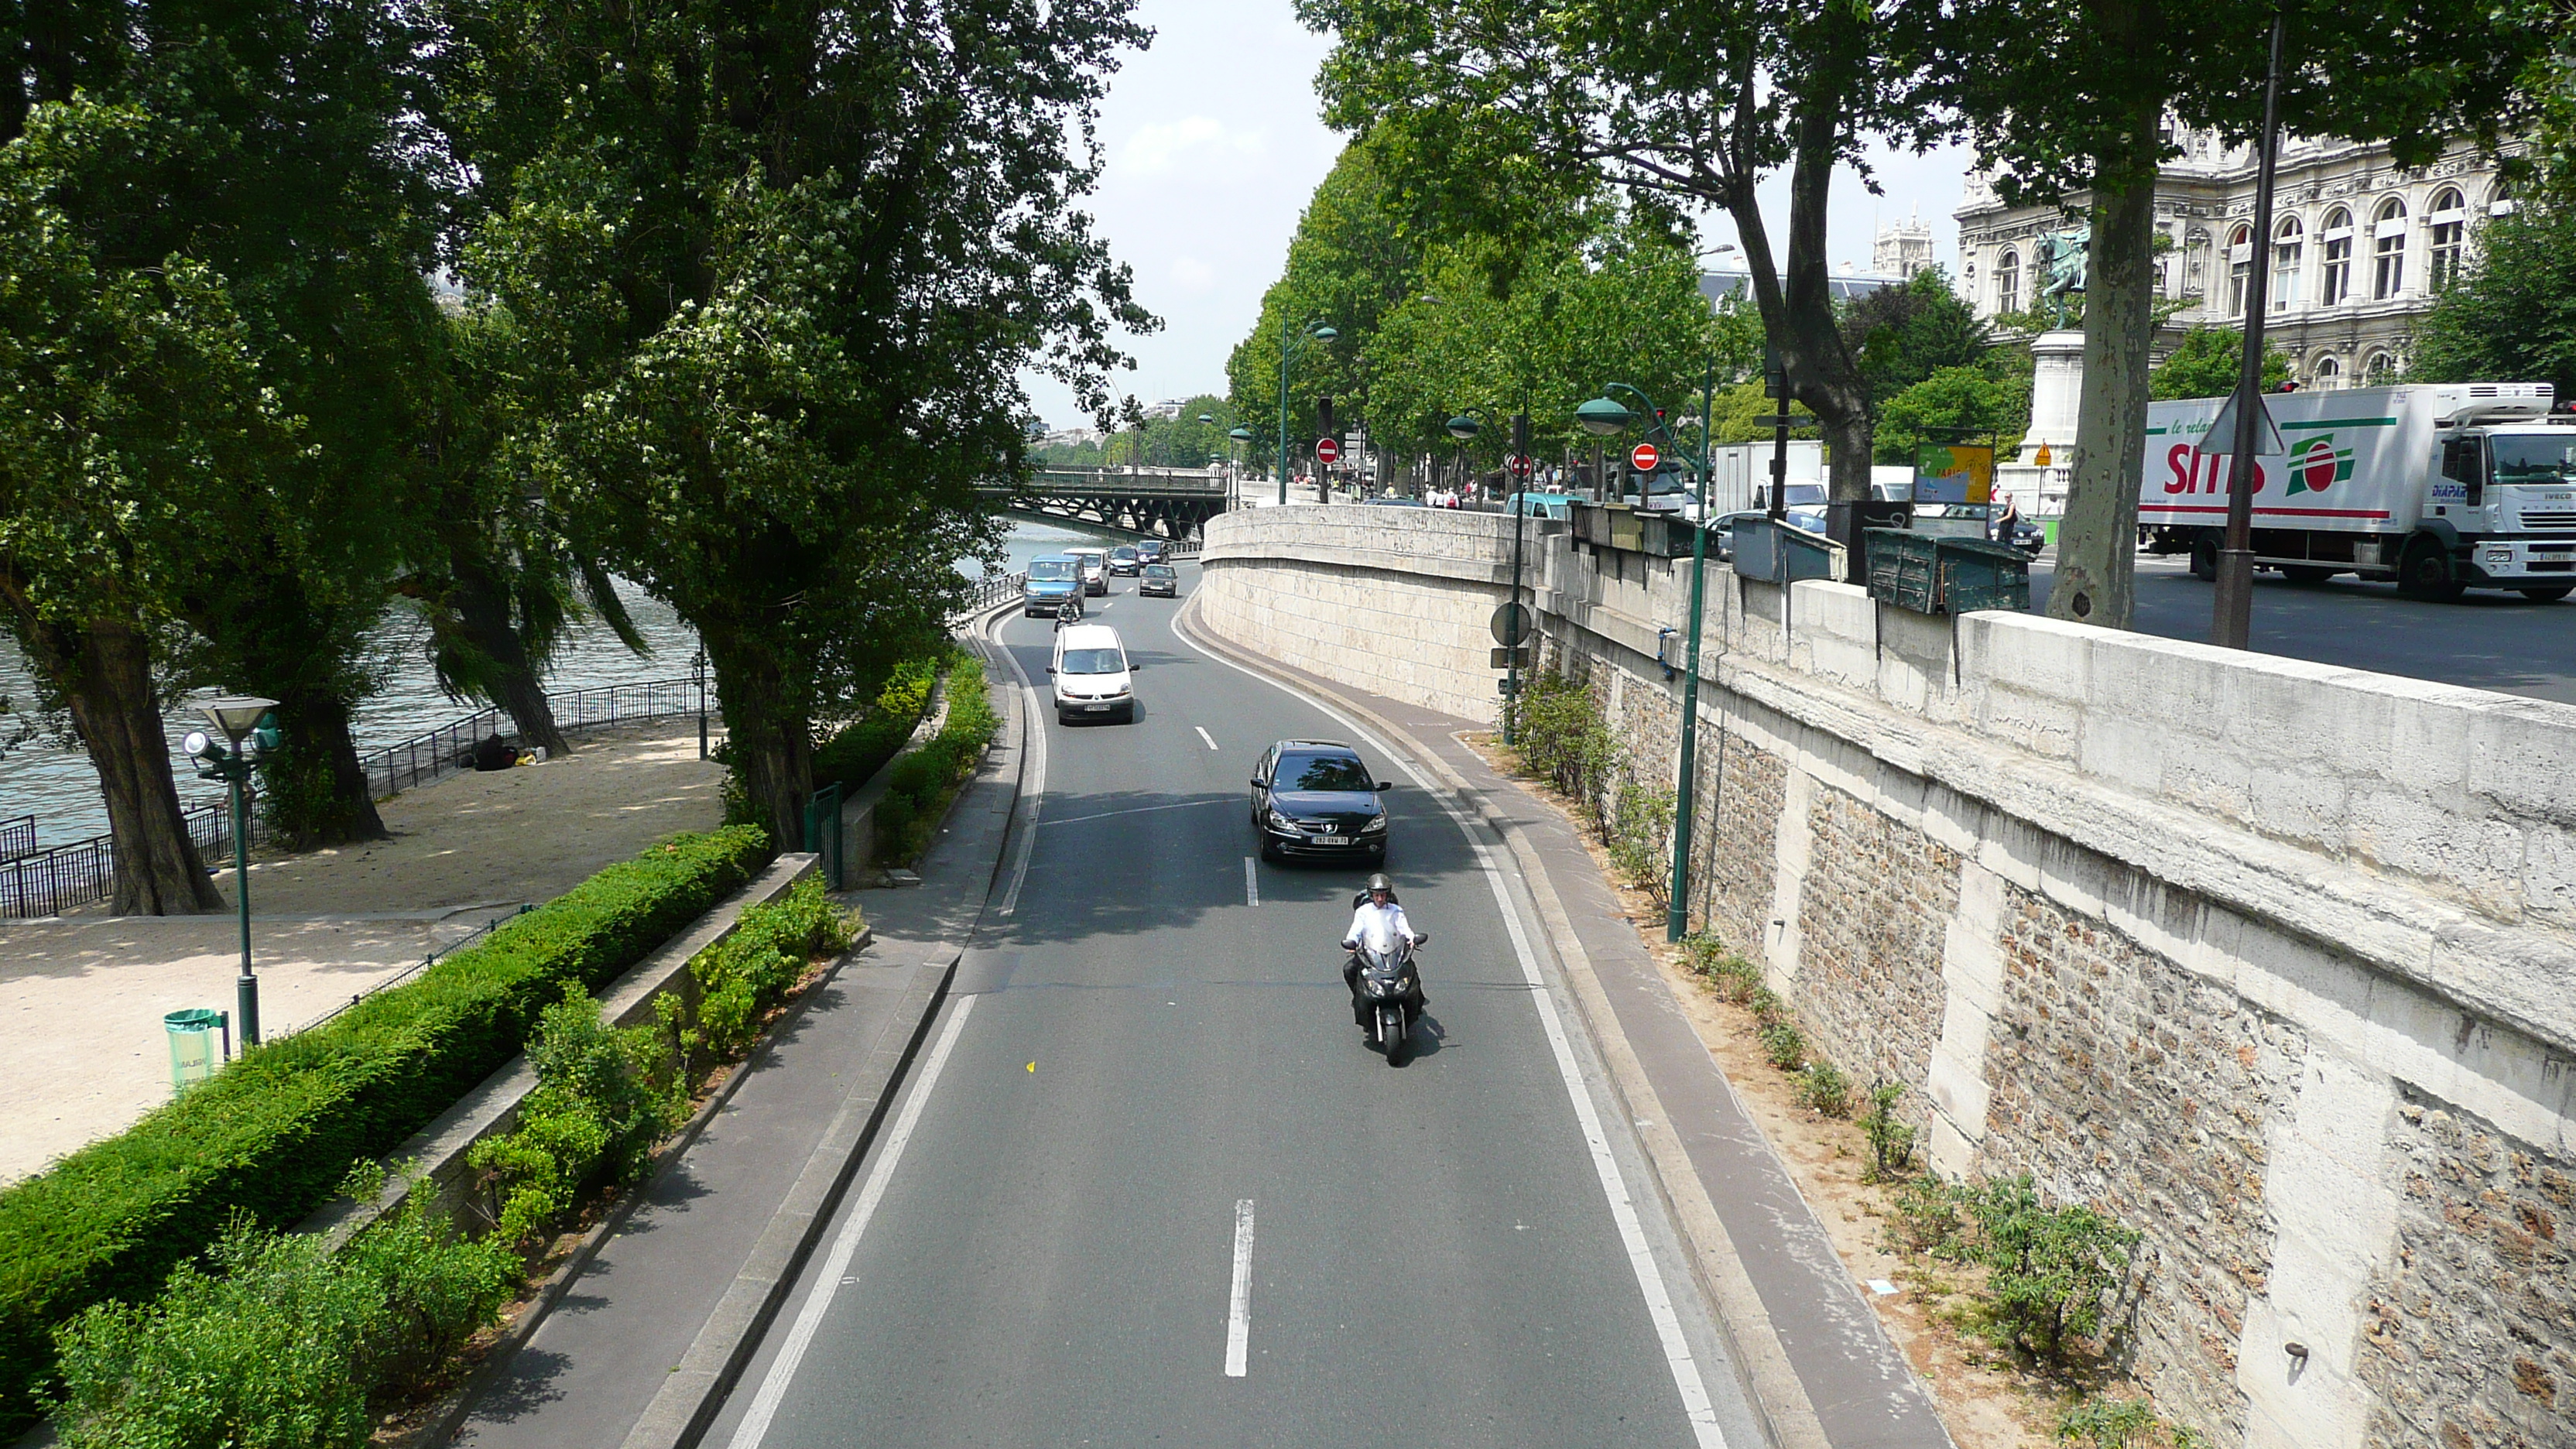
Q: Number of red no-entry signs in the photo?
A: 3